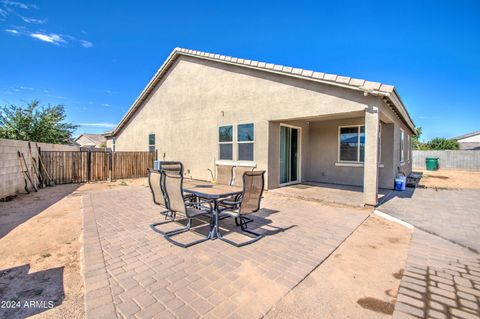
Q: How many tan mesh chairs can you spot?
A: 6